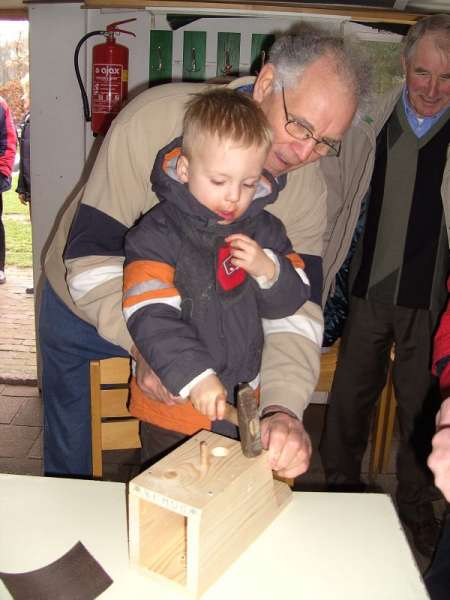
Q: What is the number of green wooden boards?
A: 4